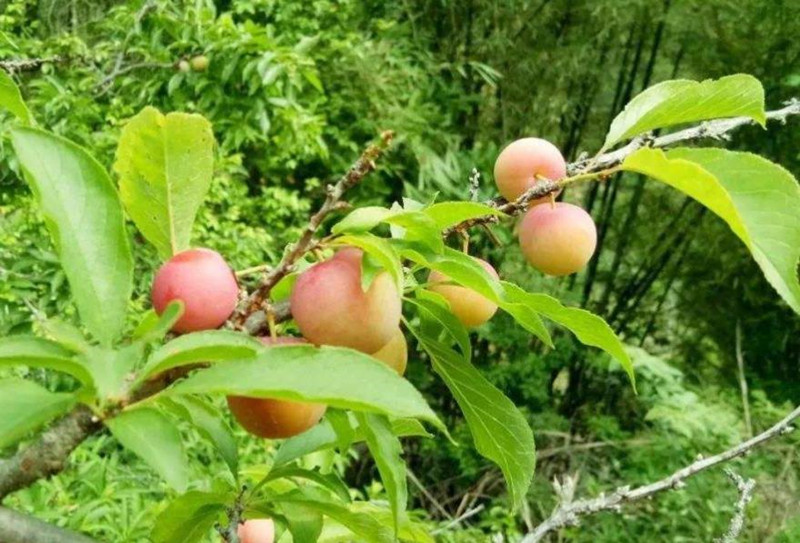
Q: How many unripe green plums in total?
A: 2